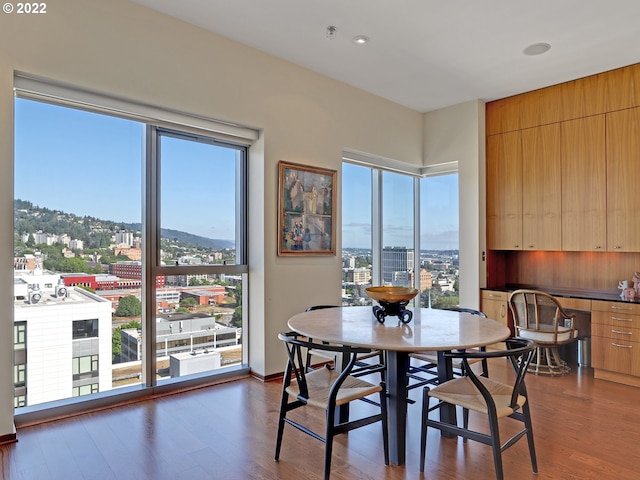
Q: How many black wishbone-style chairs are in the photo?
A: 4